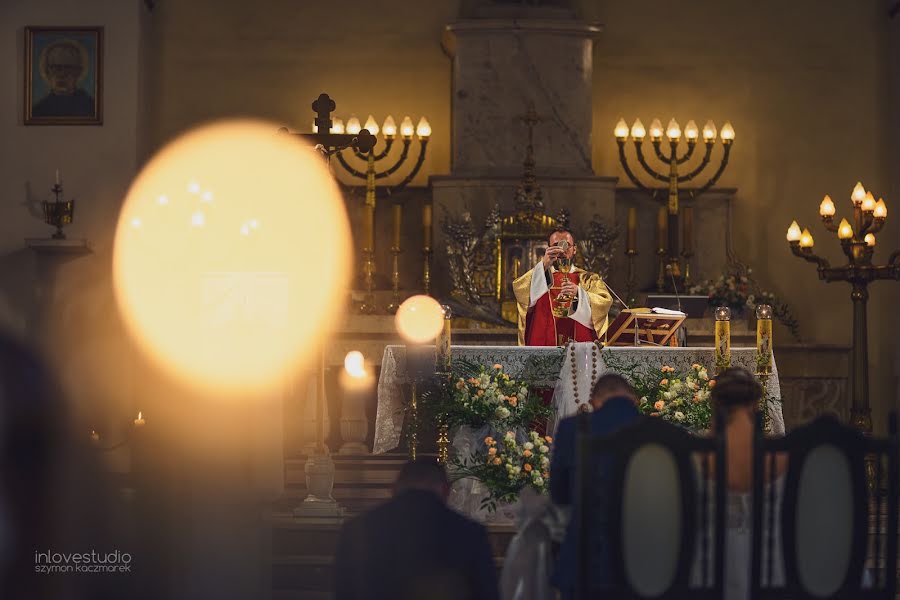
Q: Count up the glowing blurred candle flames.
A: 3